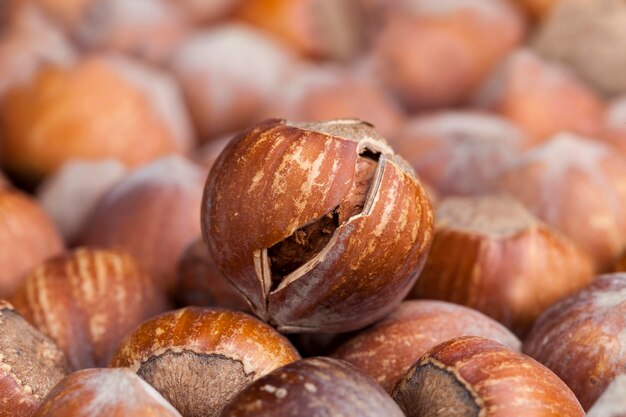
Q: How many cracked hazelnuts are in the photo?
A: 1